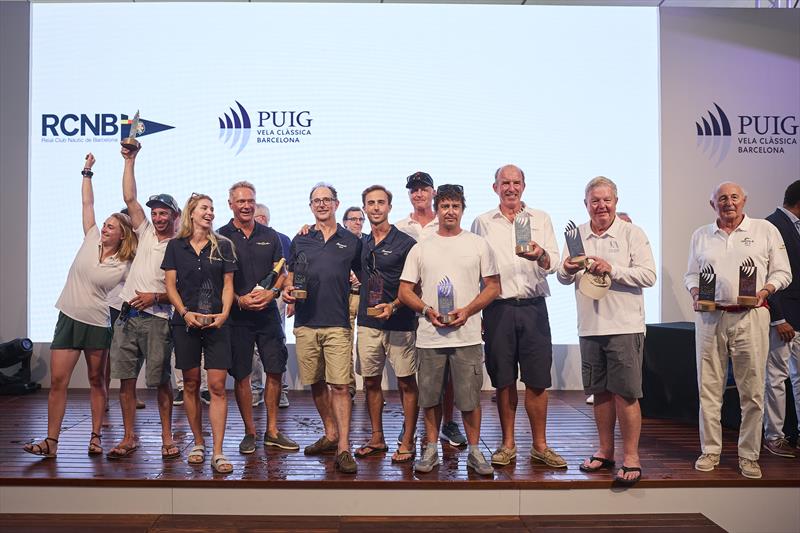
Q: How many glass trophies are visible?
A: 9